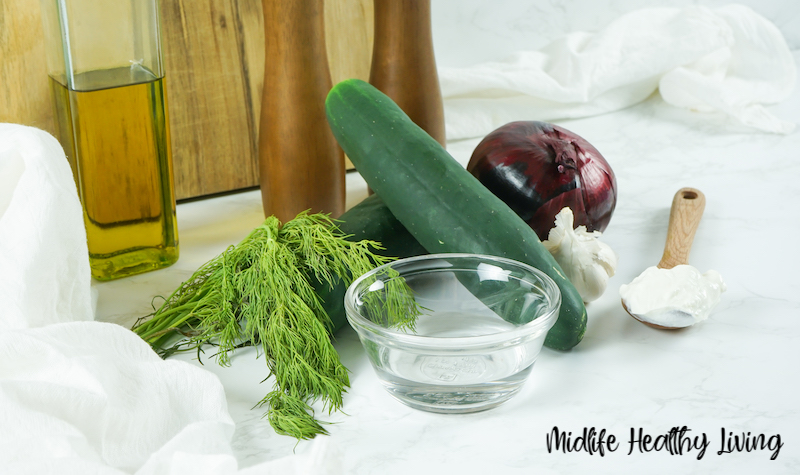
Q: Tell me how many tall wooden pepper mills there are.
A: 2